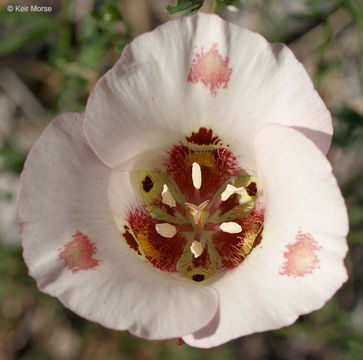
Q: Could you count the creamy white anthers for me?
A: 6